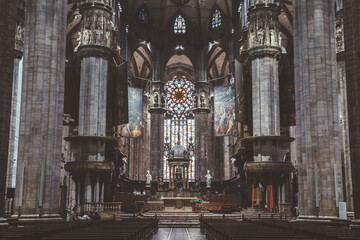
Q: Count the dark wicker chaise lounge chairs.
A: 0